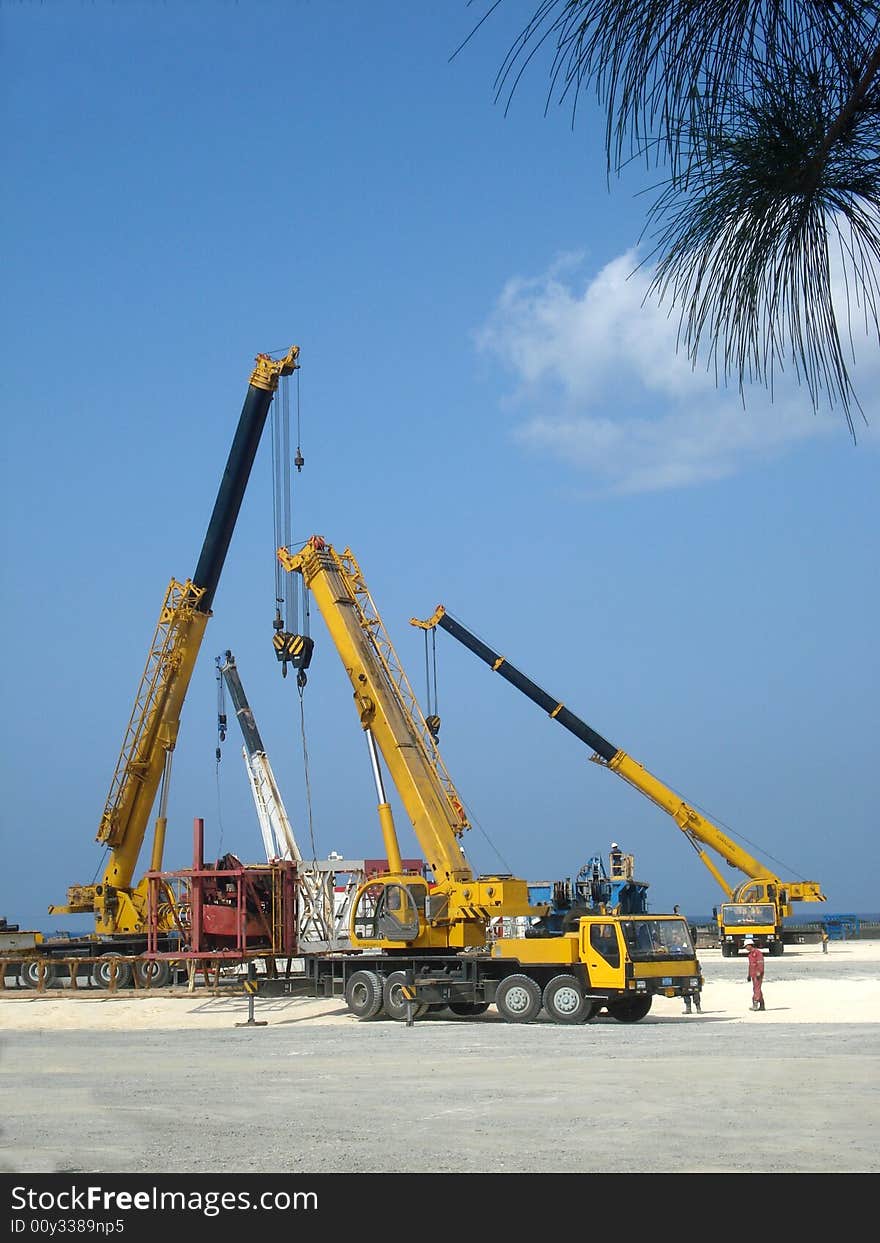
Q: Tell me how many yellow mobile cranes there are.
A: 3